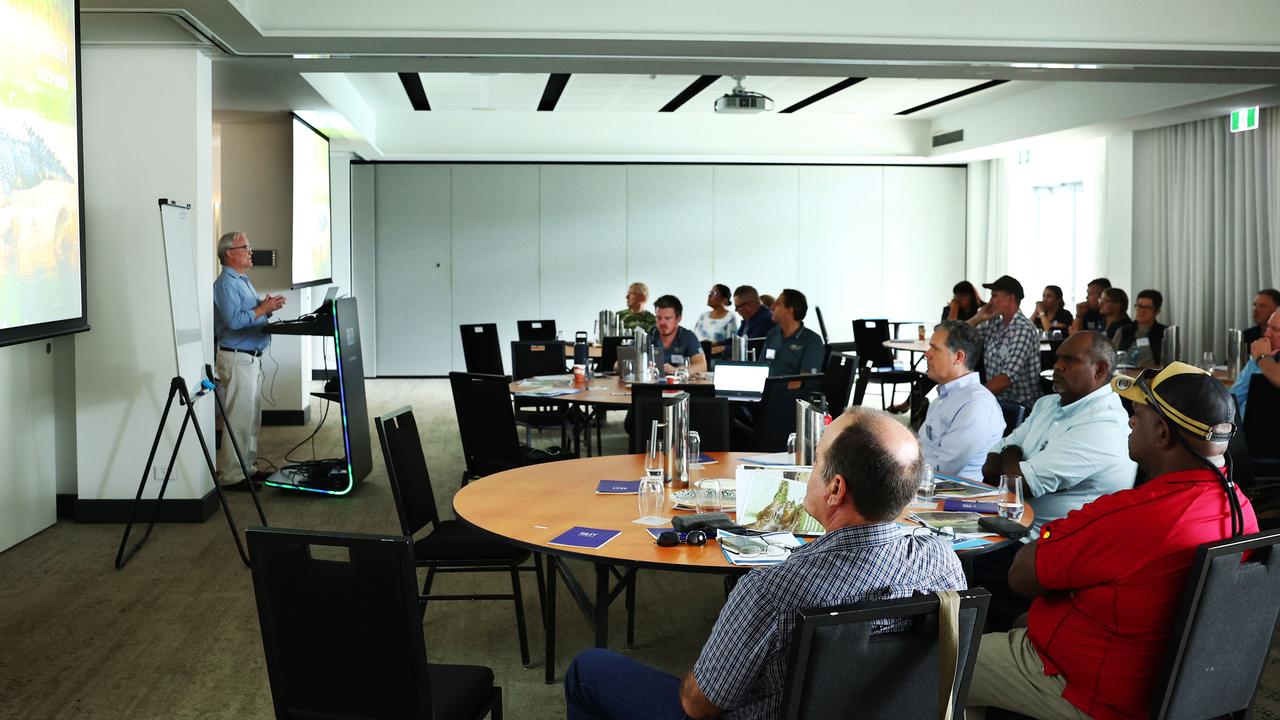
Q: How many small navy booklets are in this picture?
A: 5